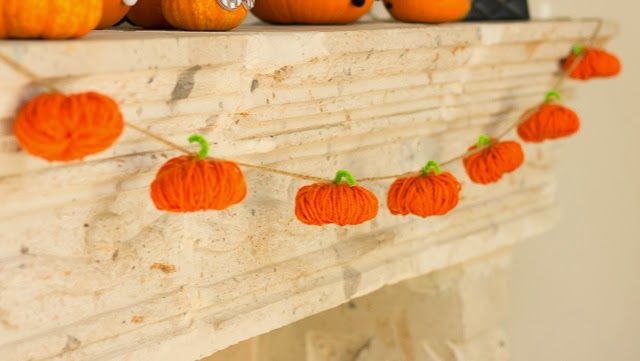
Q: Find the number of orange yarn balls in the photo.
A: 7